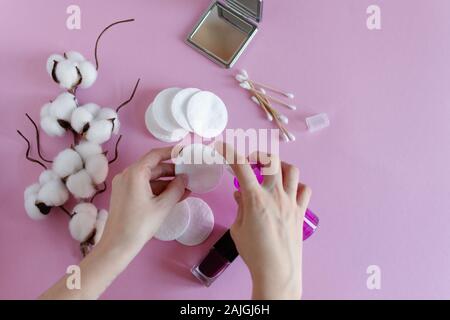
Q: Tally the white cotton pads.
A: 7